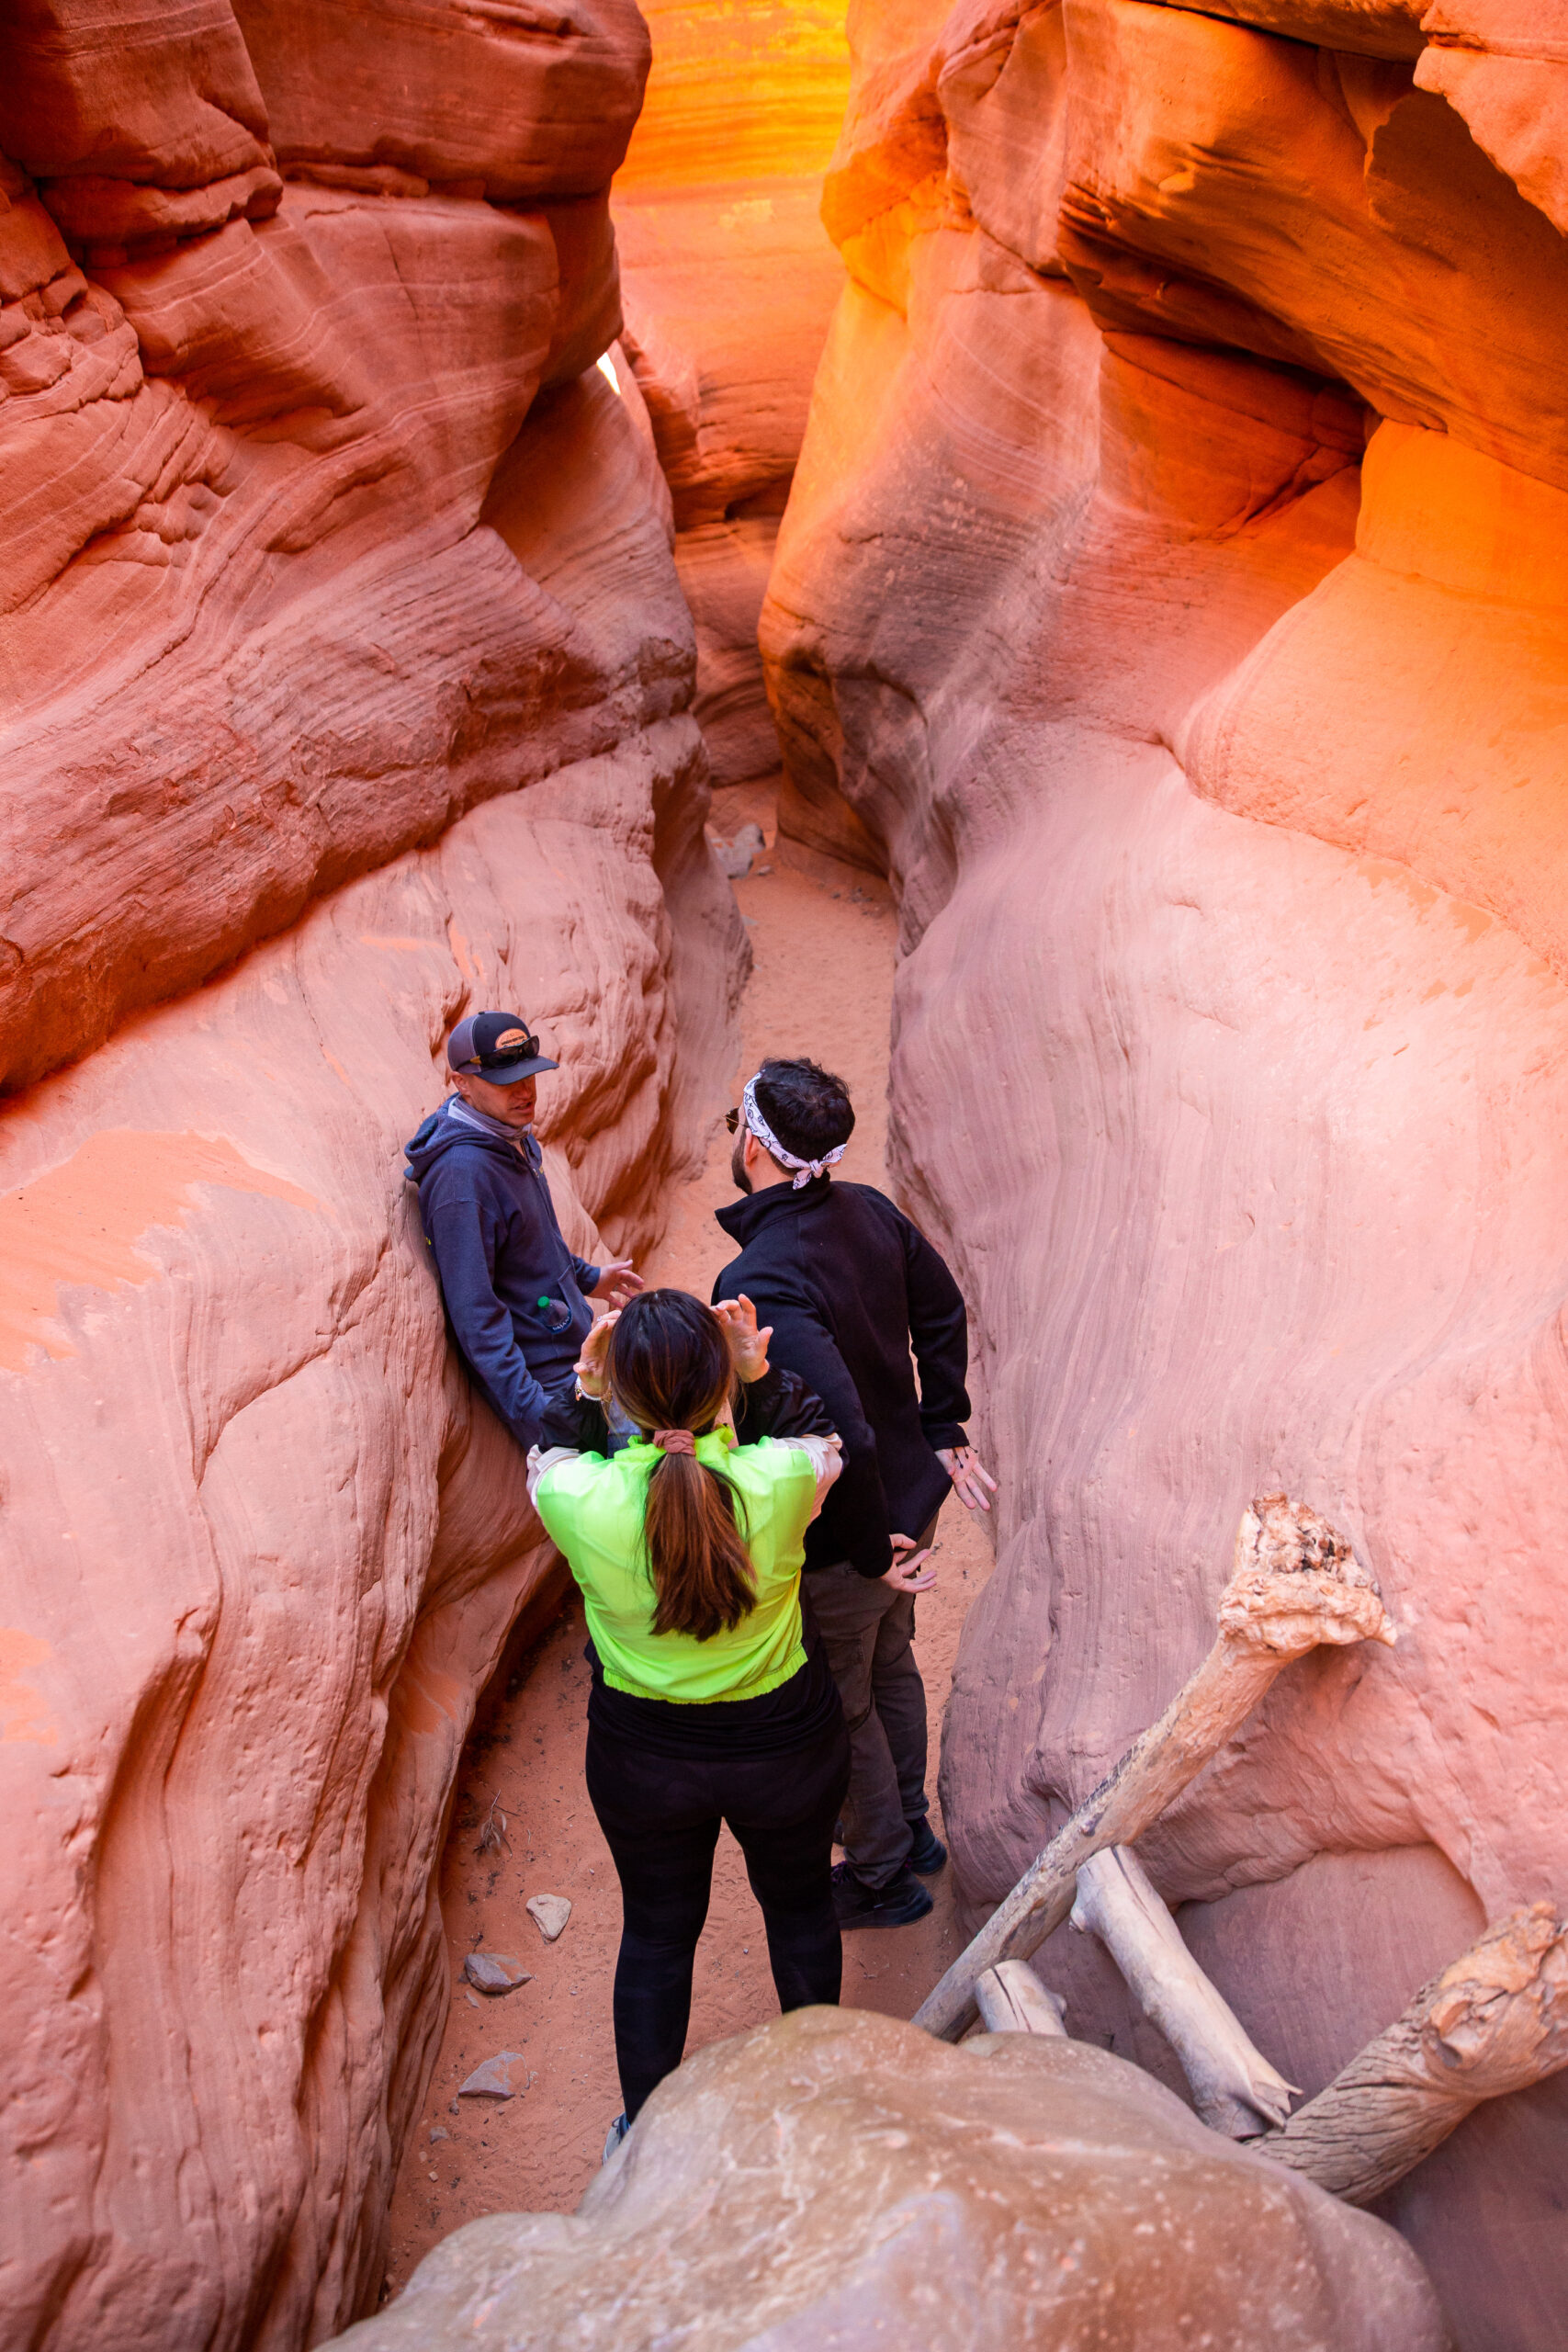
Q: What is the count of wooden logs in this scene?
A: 4